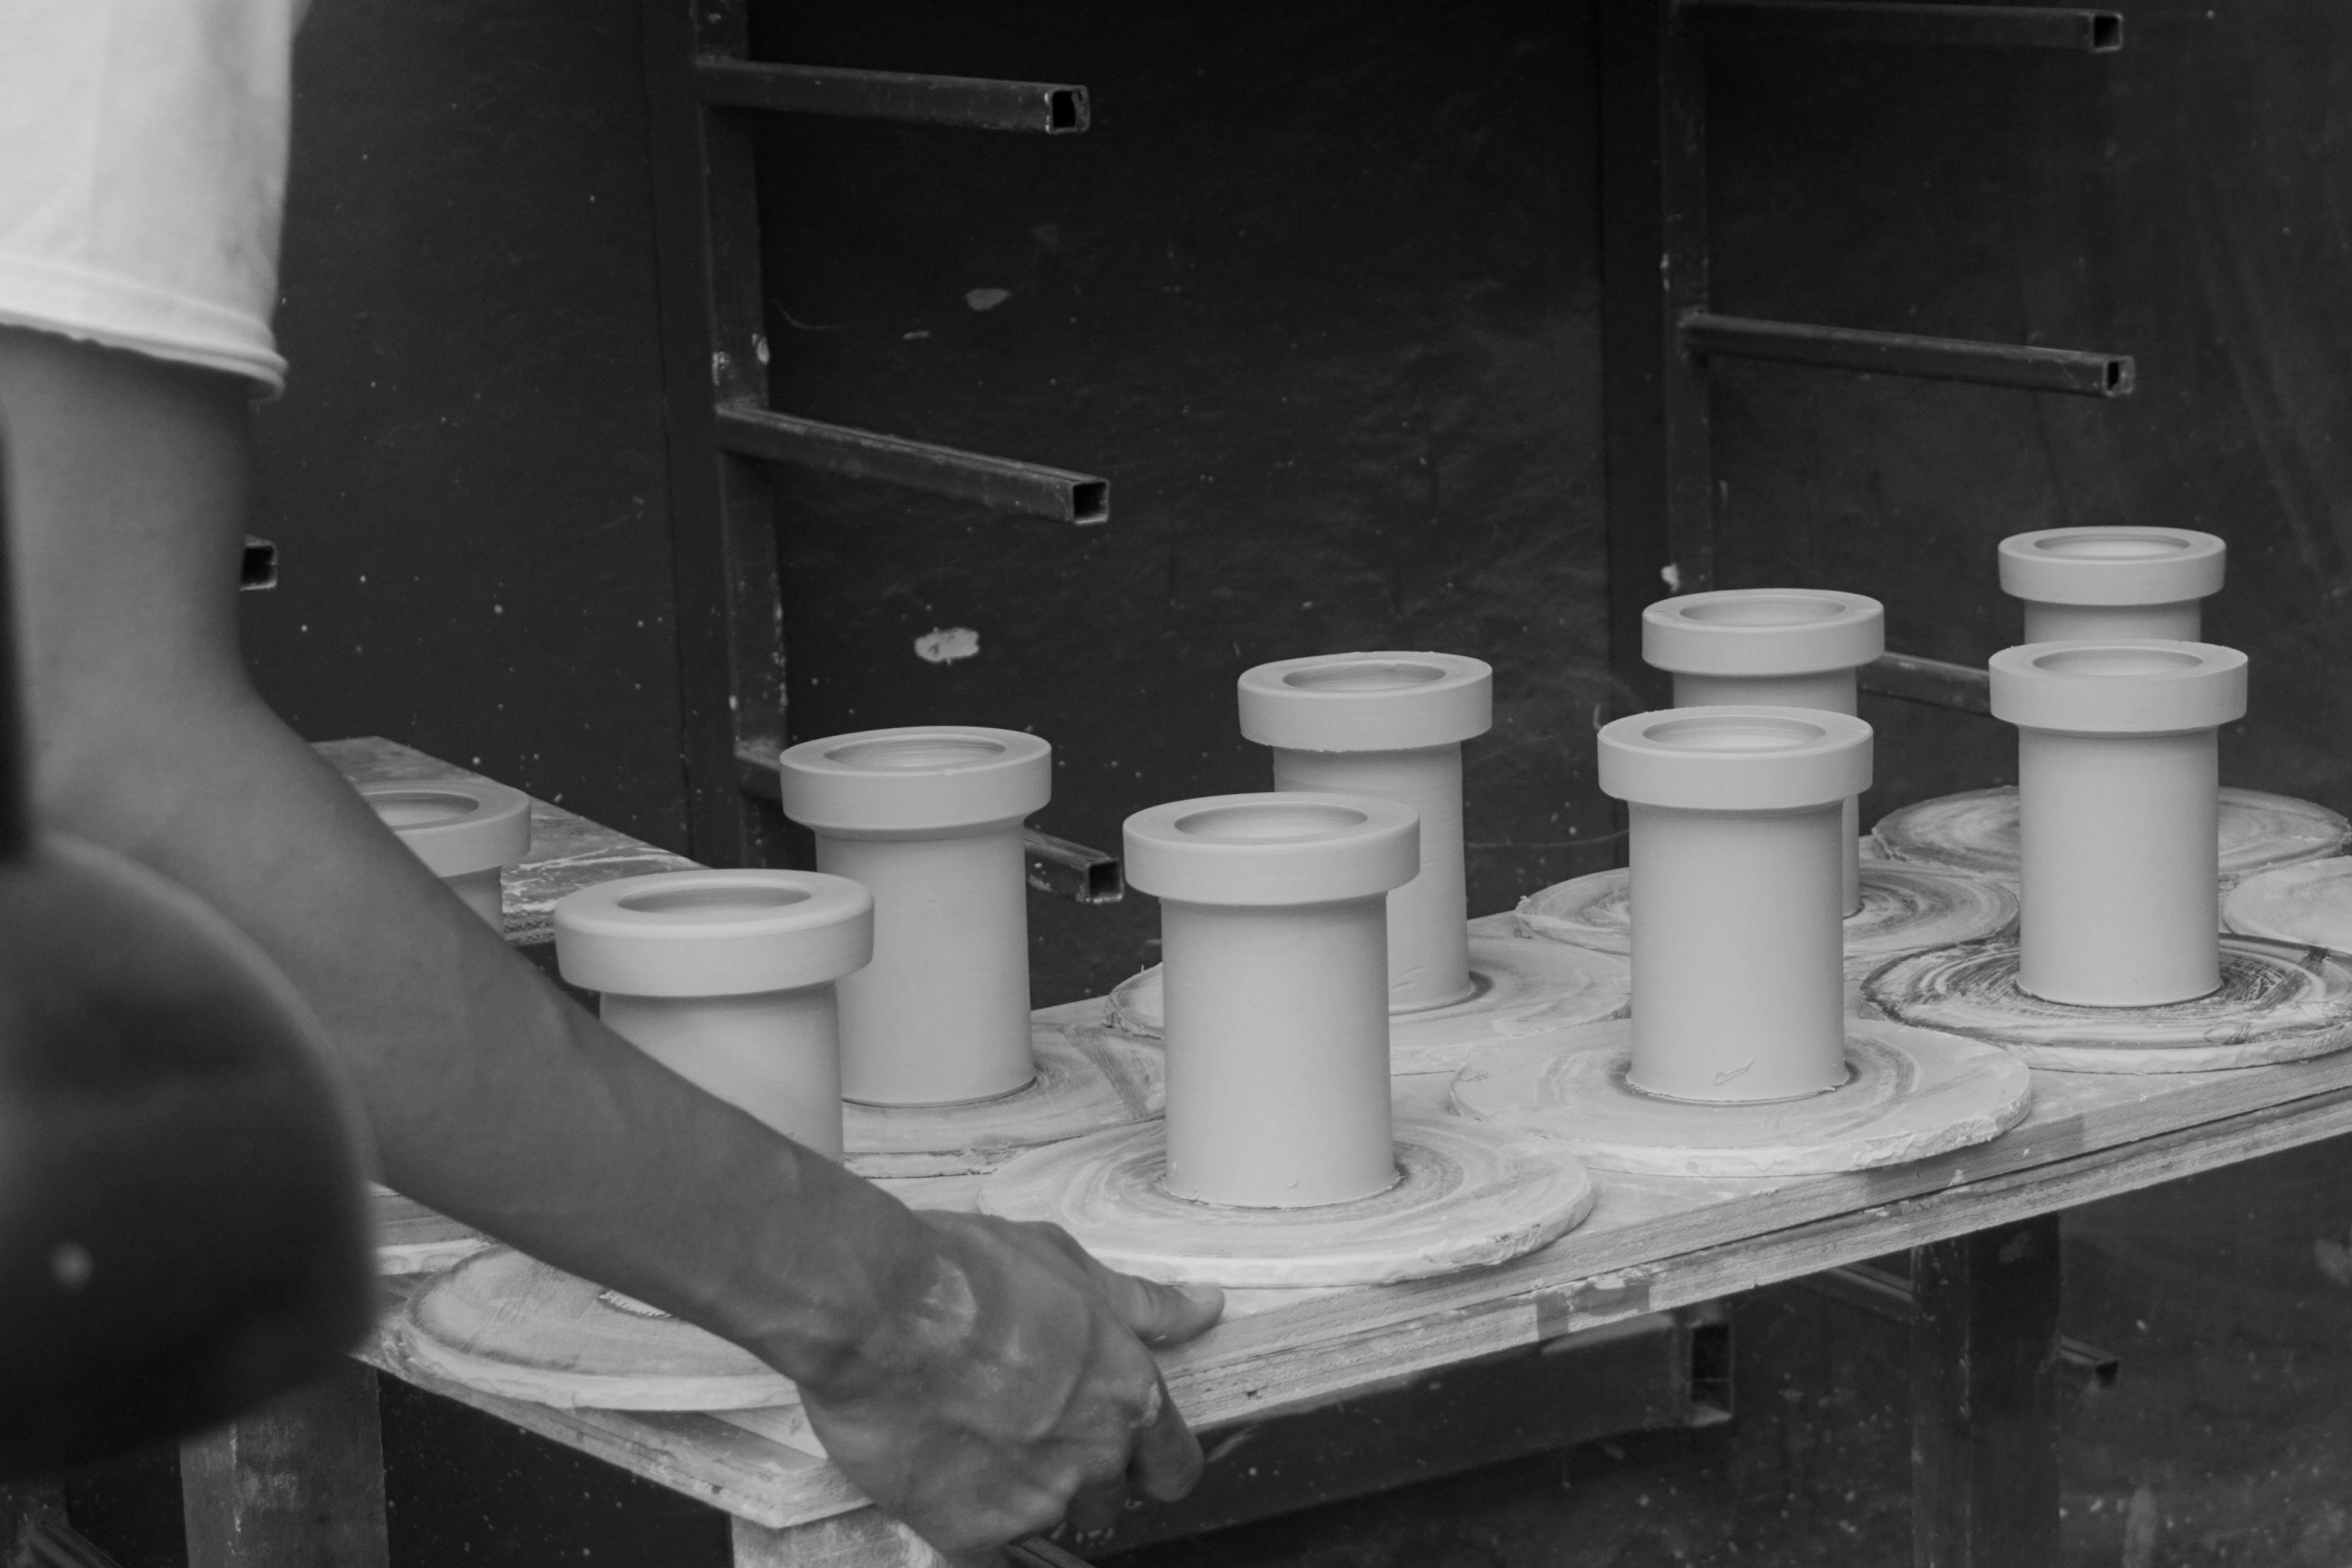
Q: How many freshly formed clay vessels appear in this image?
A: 9